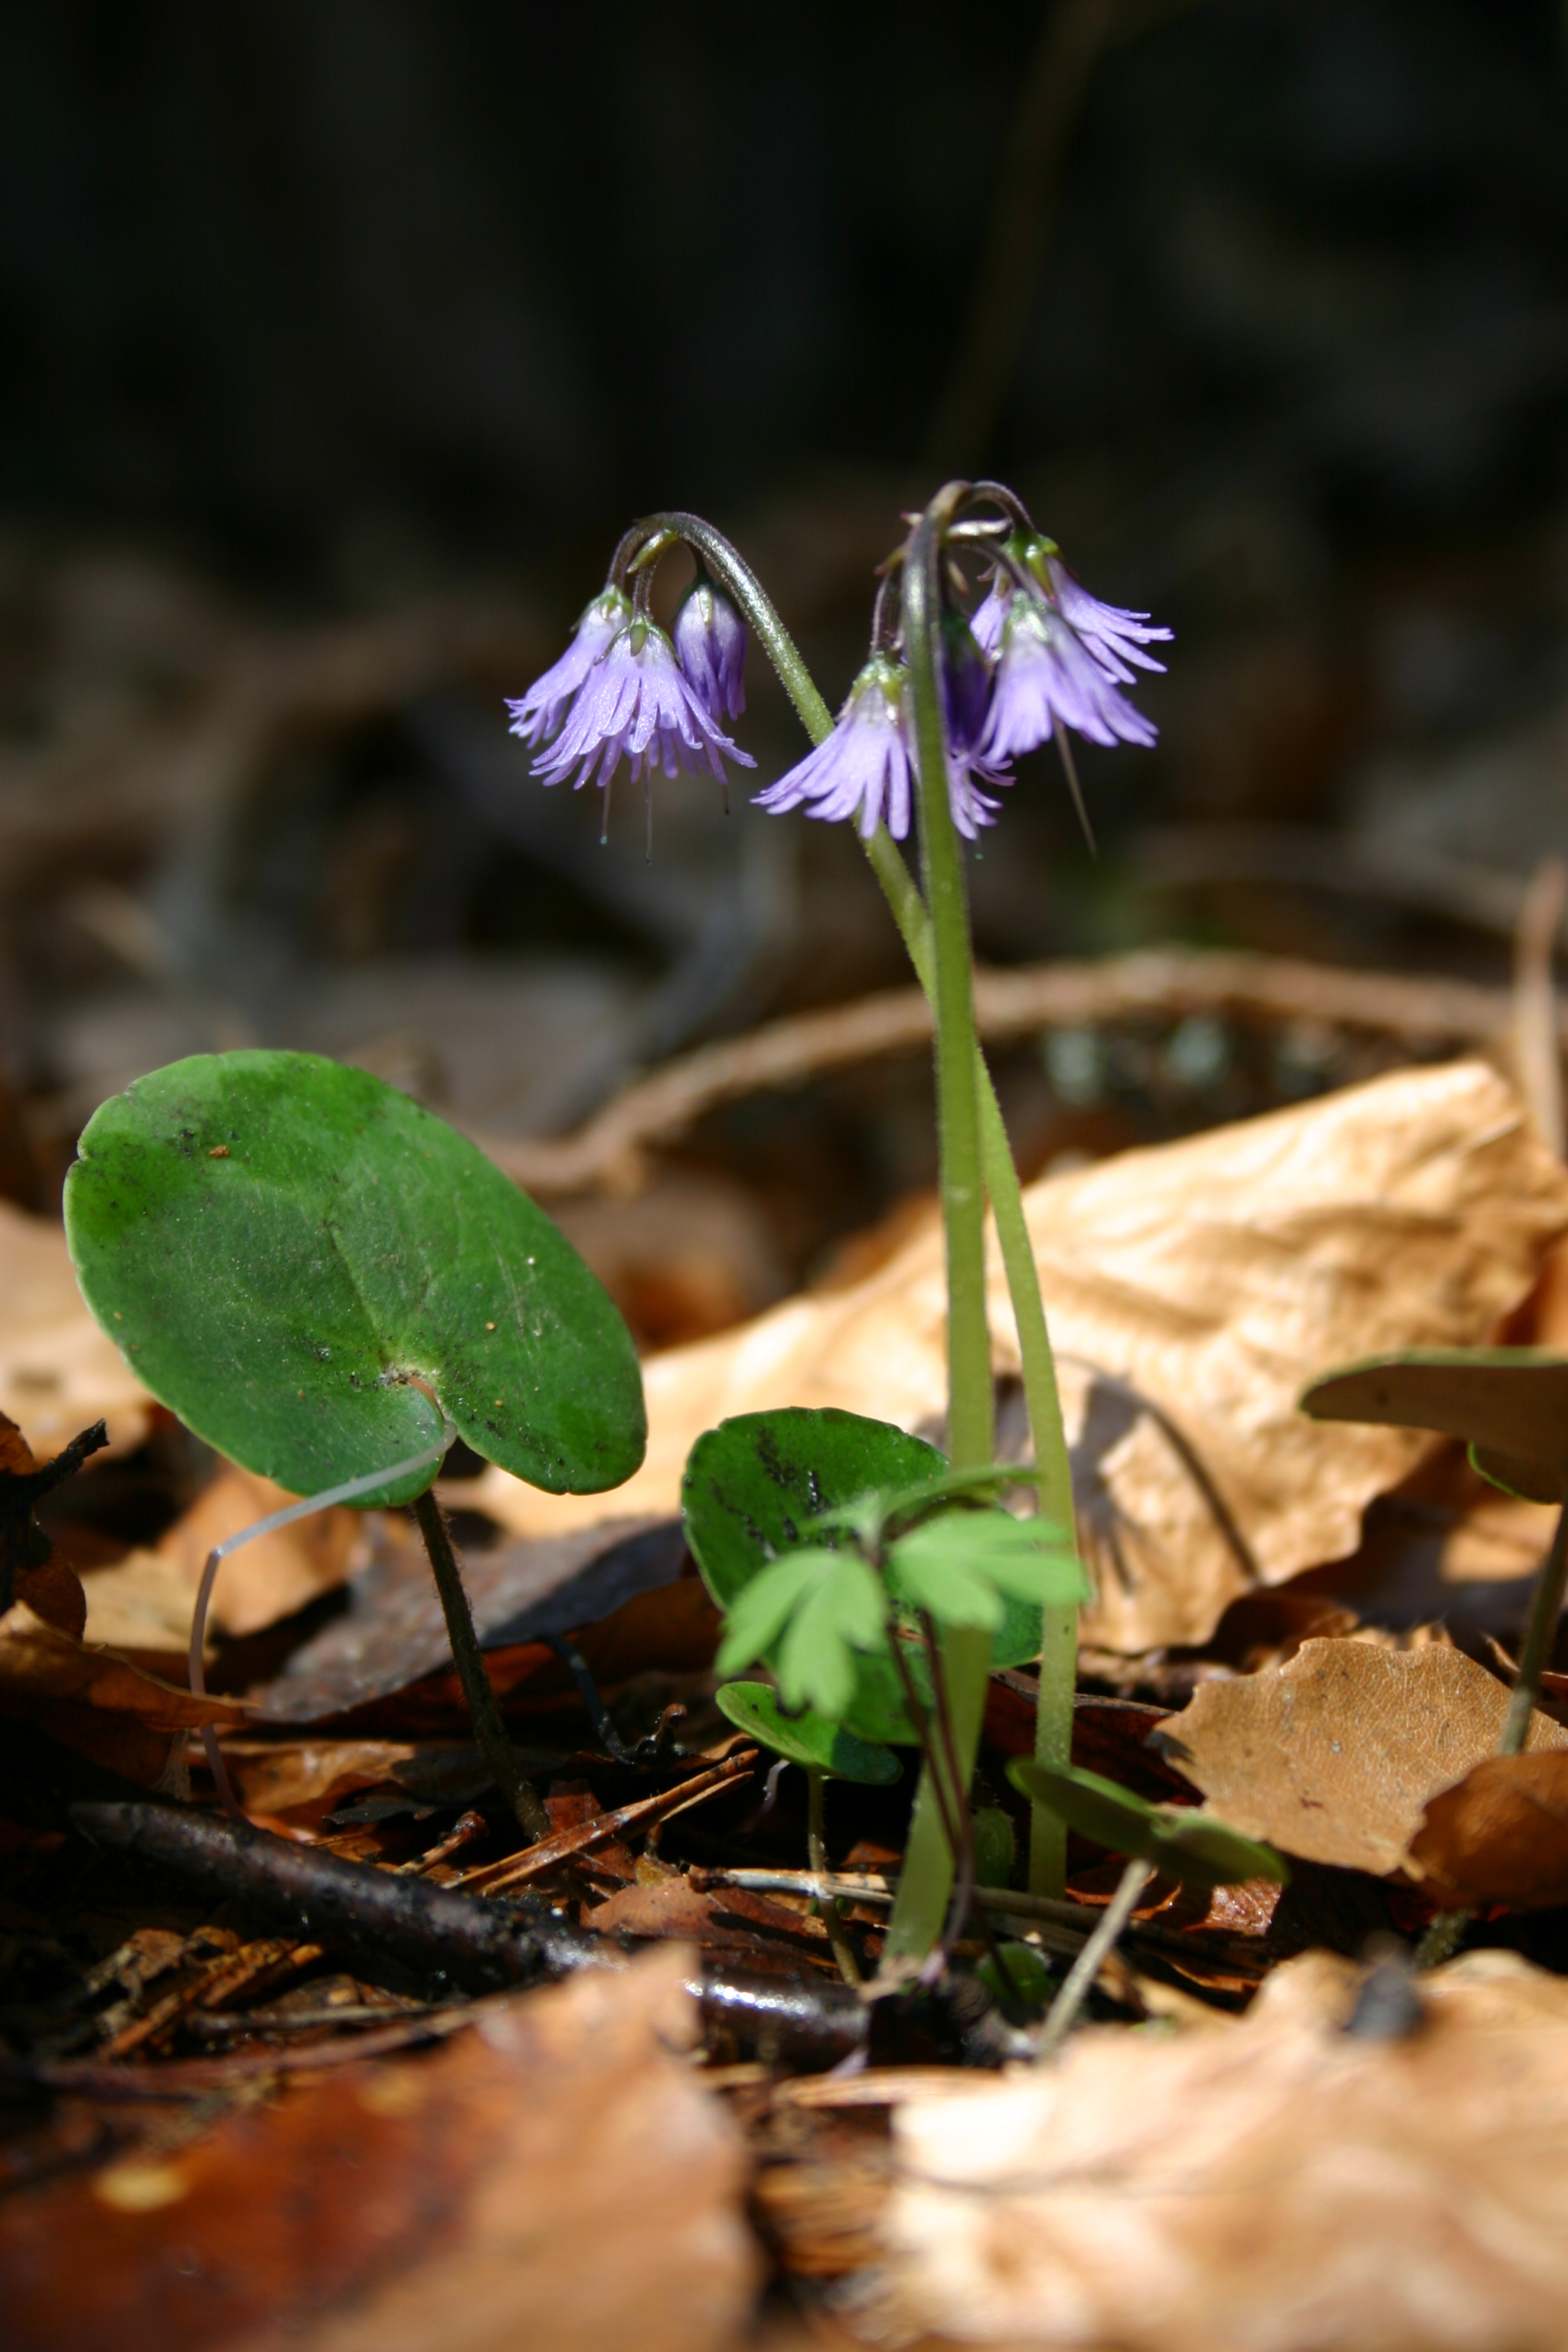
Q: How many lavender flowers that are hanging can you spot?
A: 7